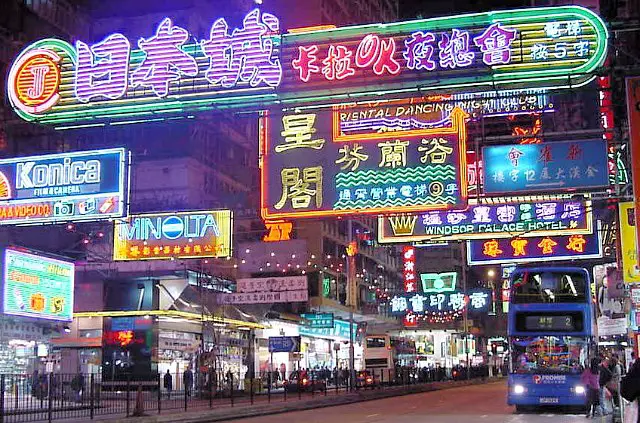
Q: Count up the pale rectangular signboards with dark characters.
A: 2